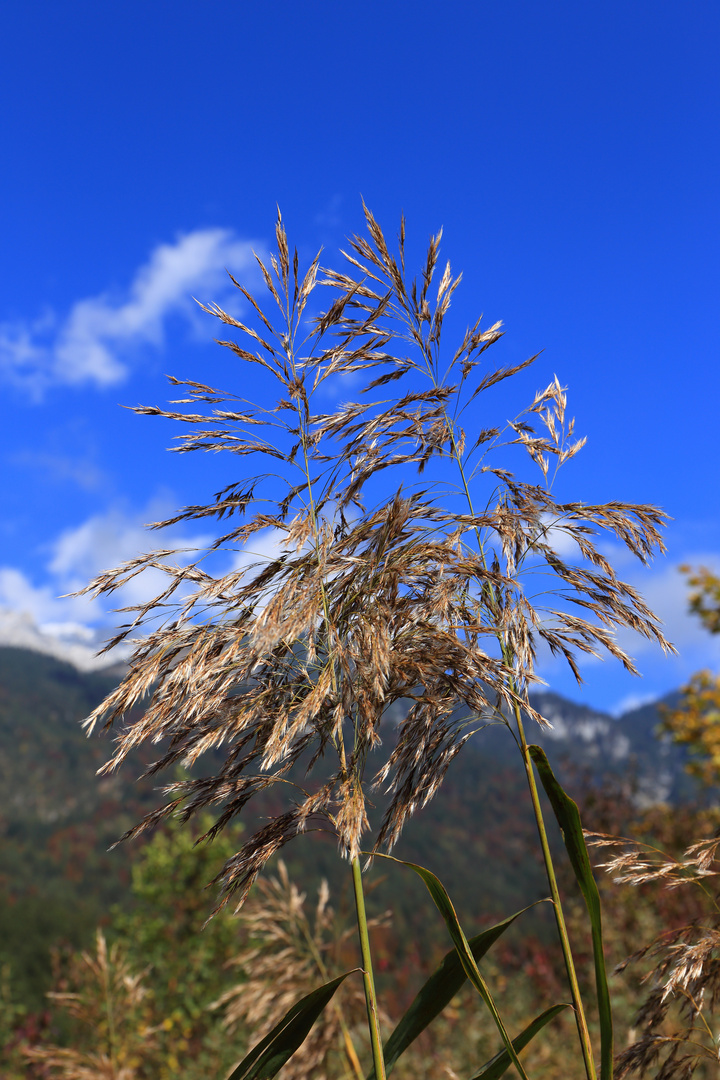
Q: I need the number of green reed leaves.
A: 5